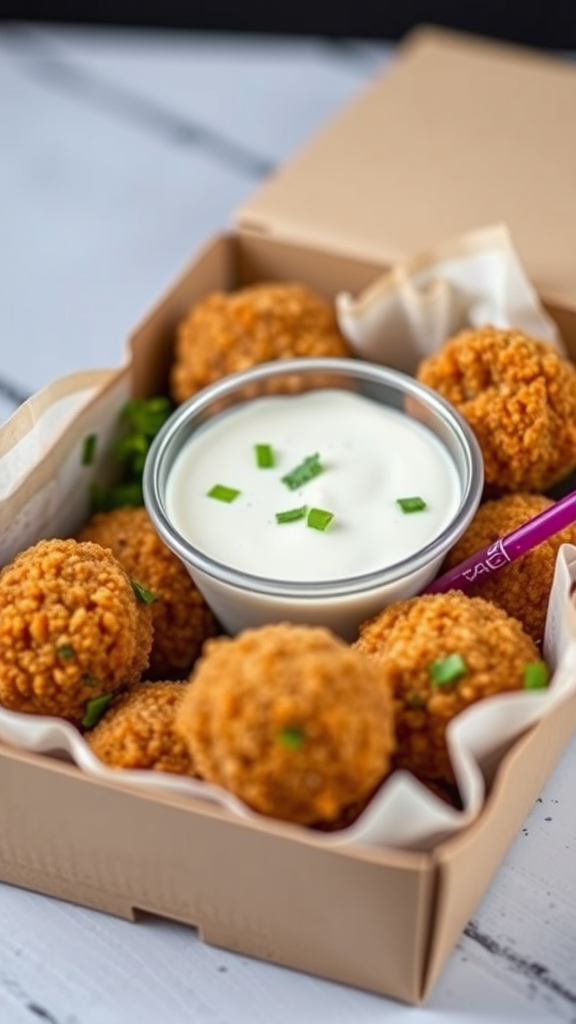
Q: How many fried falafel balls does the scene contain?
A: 8